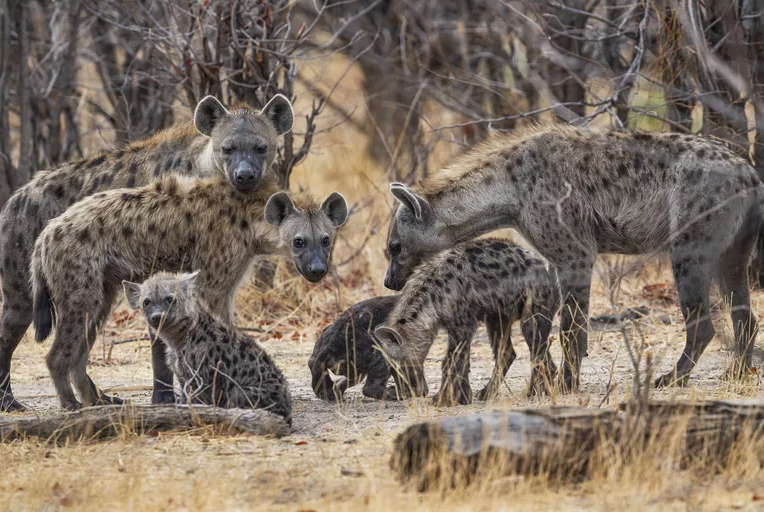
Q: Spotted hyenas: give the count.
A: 6